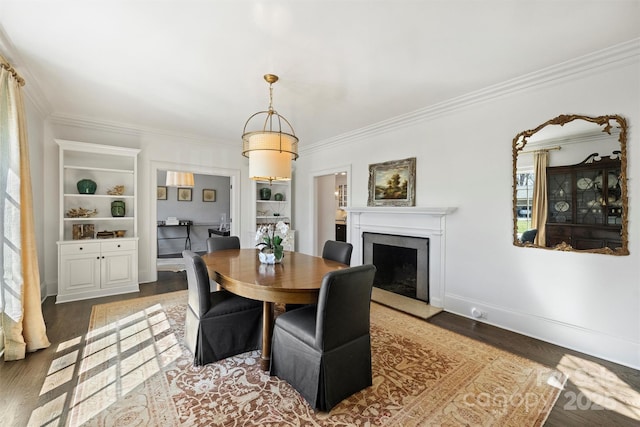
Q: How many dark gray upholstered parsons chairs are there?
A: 4